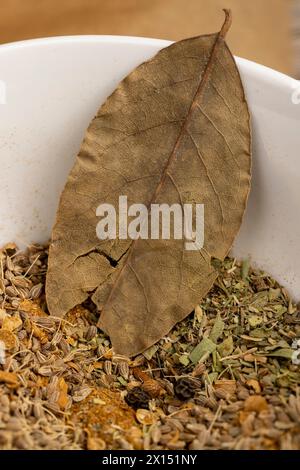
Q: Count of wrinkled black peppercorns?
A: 2